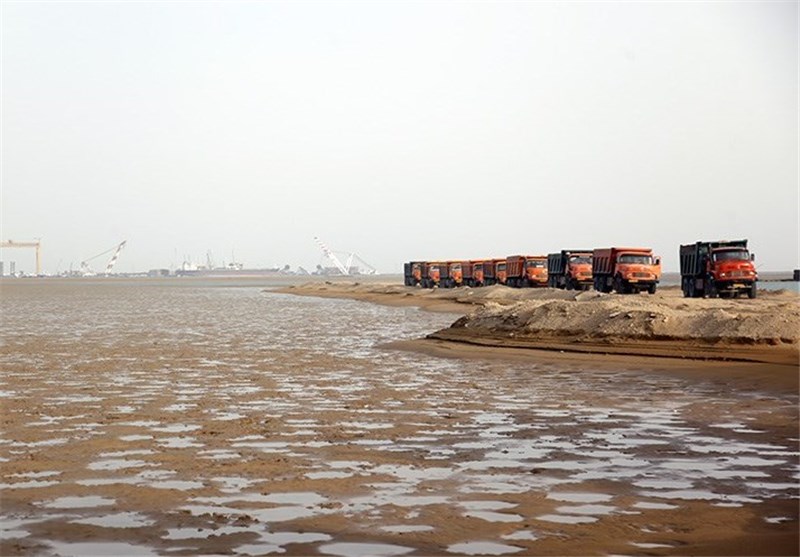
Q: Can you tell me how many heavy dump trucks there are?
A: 9